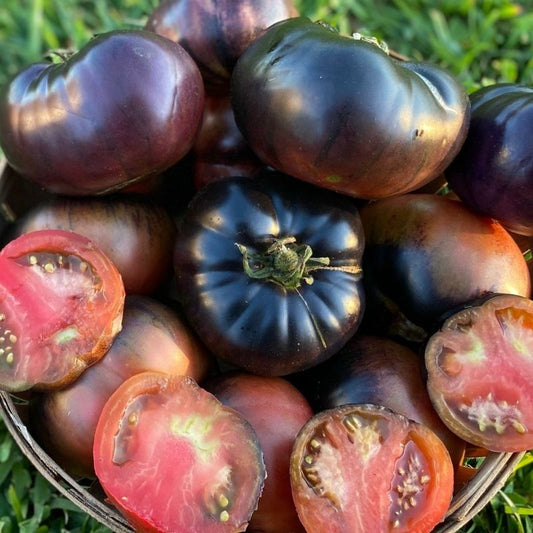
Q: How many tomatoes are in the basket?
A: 15